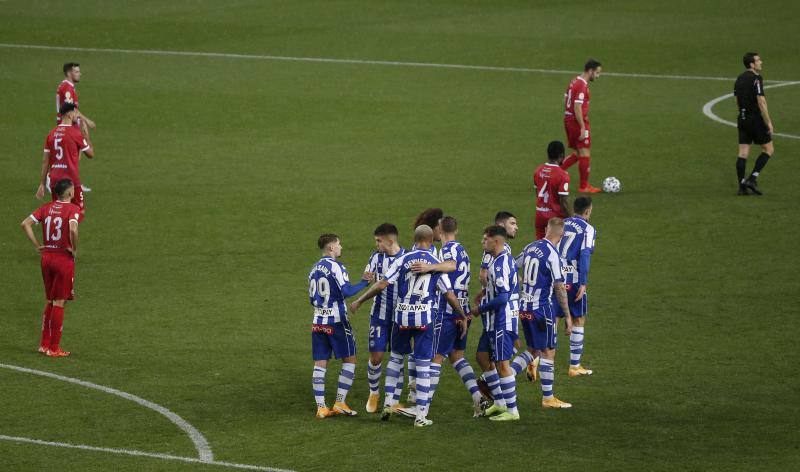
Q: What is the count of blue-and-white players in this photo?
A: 9